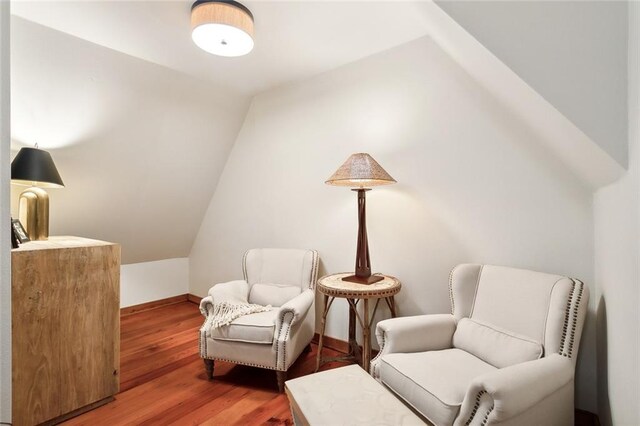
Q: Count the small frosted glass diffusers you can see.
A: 1